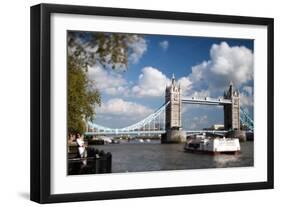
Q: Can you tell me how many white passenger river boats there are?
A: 1